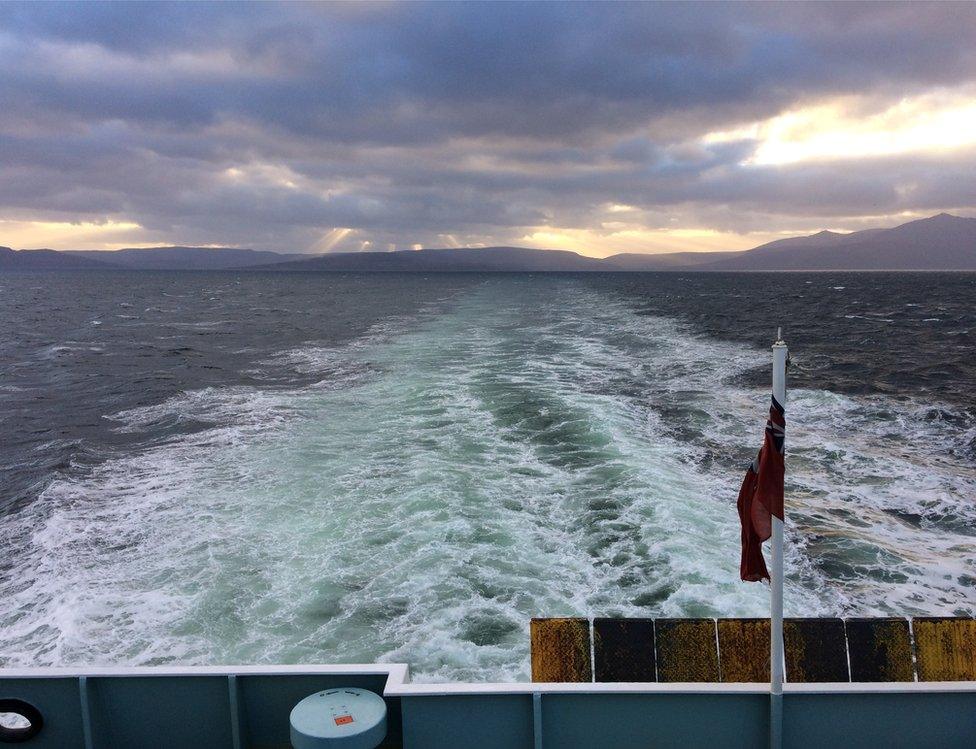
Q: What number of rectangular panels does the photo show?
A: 7